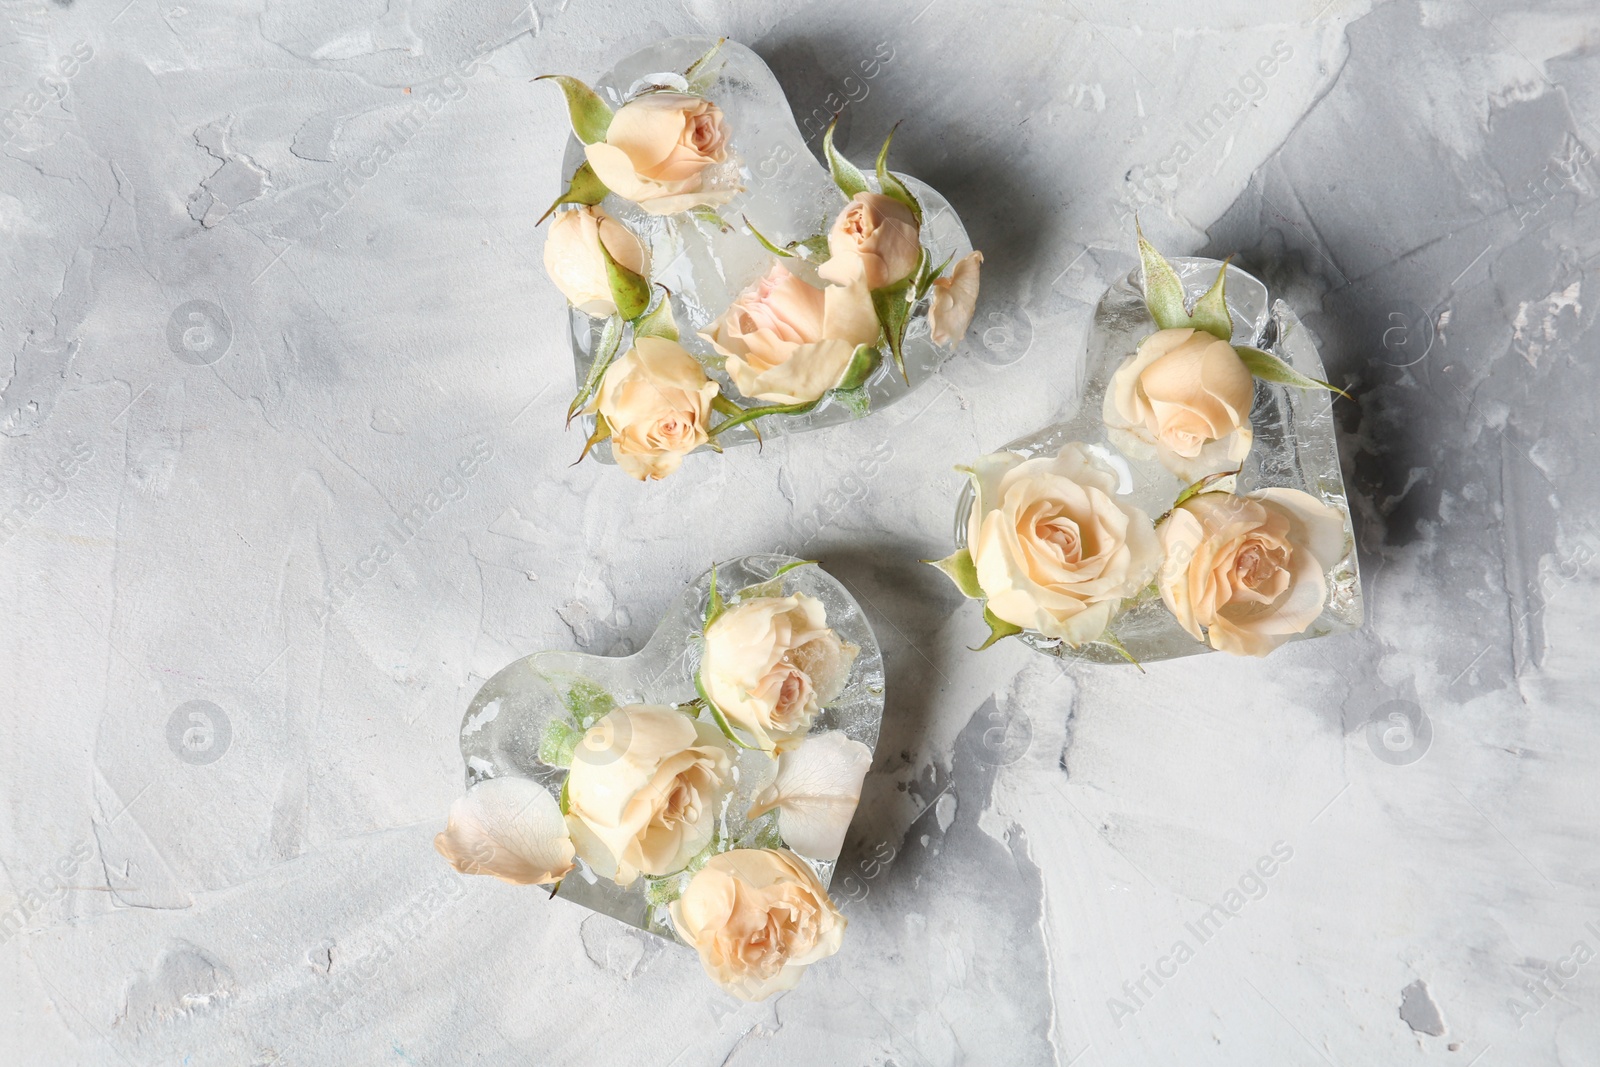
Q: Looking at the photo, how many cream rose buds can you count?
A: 11